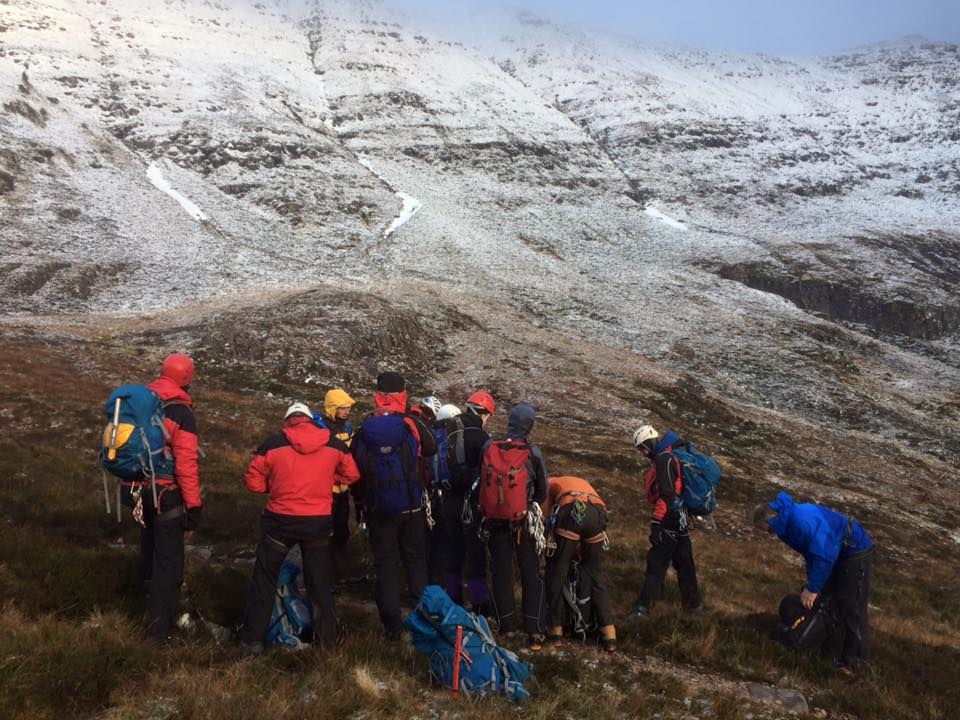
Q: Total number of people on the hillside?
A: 11